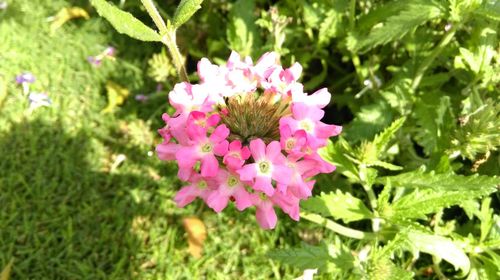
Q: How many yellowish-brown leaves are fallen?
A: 3